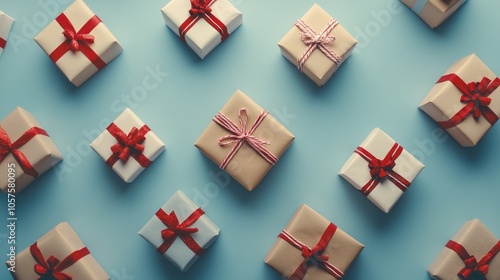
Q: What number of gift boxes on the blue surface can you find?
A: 14